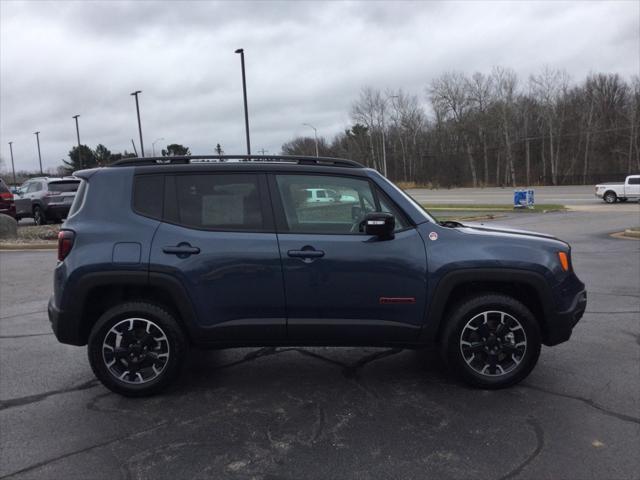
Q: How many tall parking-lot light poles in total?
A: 5